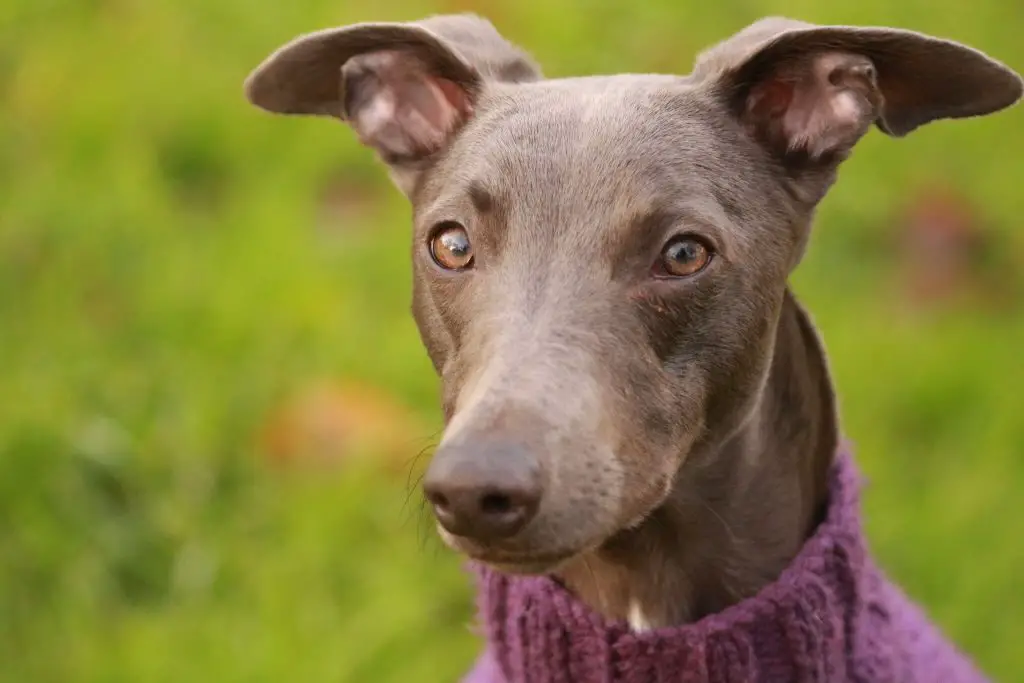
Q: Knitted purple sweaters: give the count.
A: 1